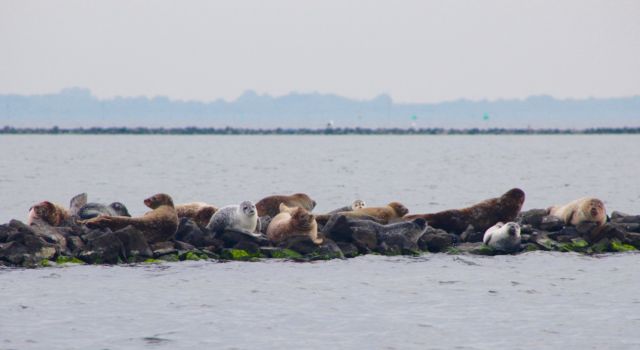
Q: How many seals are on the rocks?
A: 13